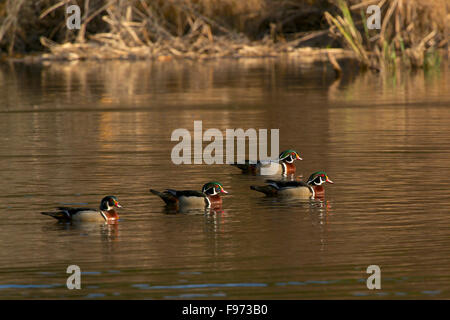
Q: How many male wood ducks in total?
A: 4